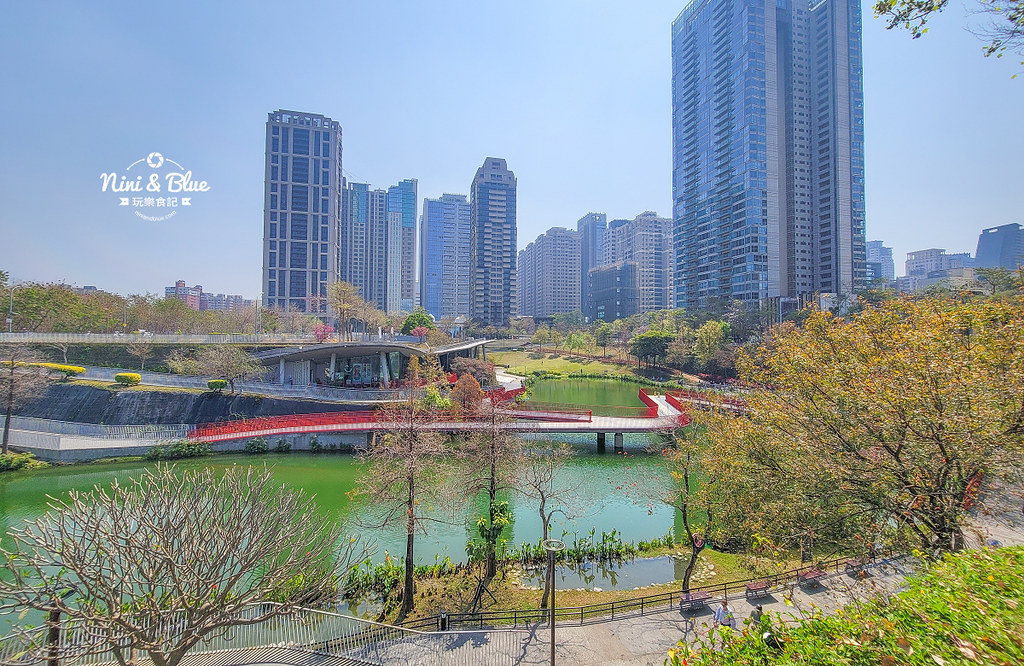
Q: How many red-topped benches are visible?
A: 4